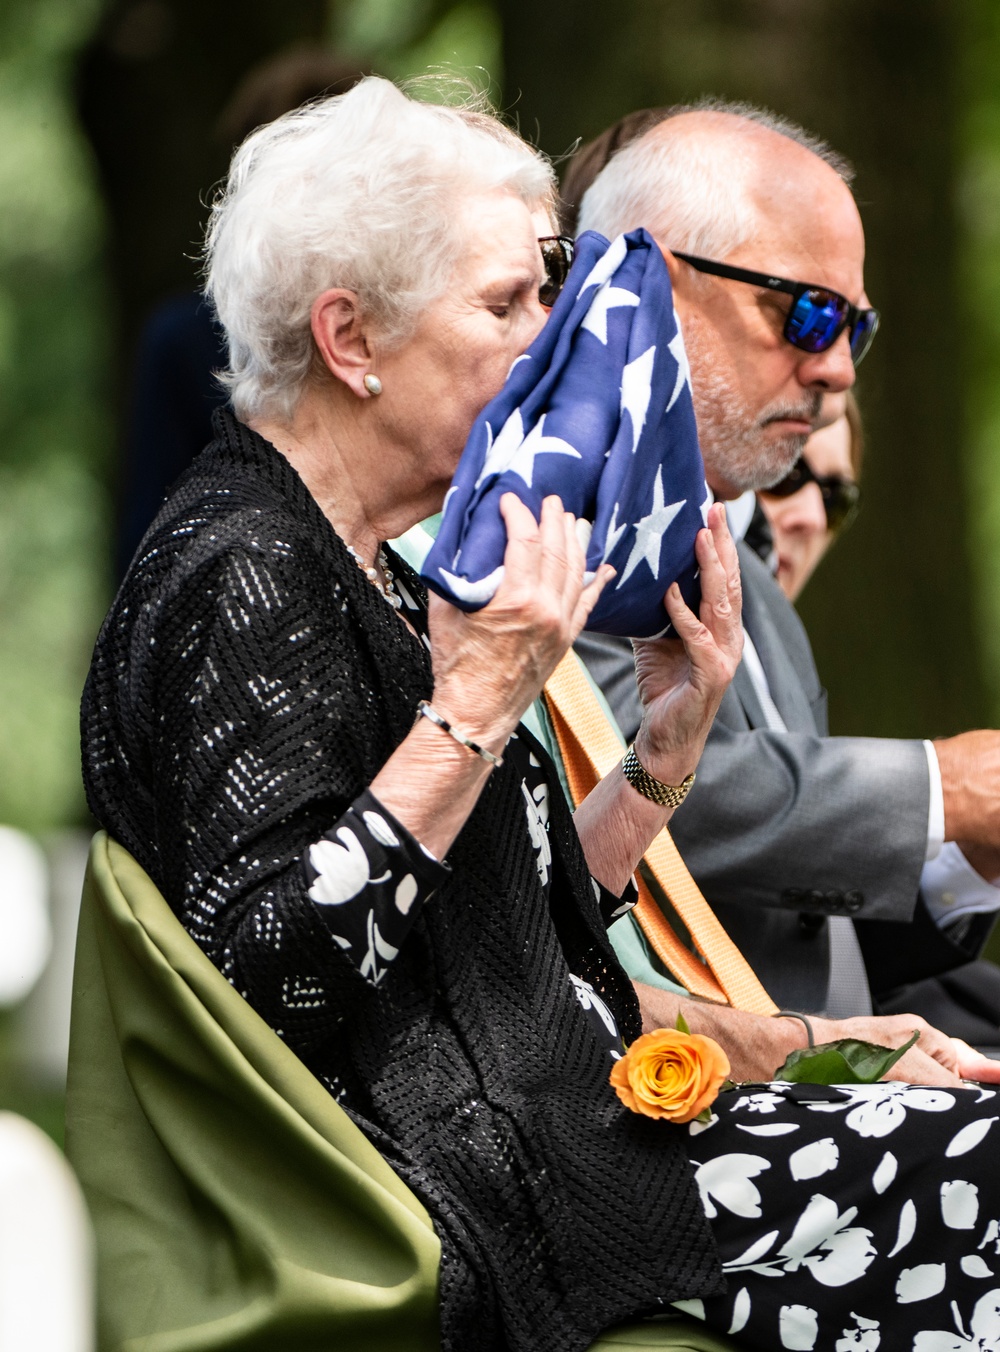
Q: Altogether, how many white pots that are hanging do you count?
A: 0